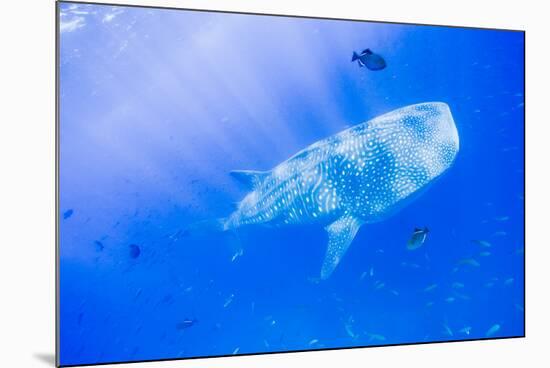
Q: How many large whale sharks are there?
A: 1